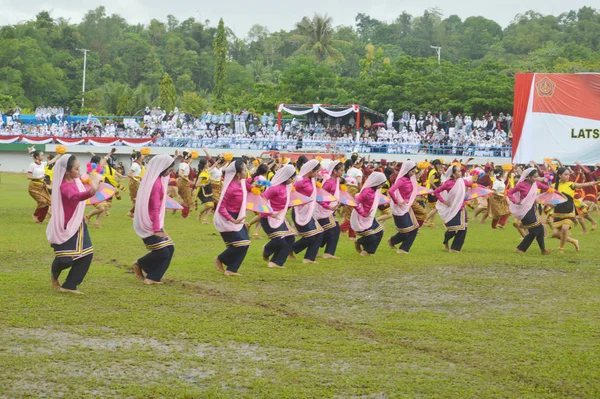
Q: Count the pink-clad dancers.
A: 10